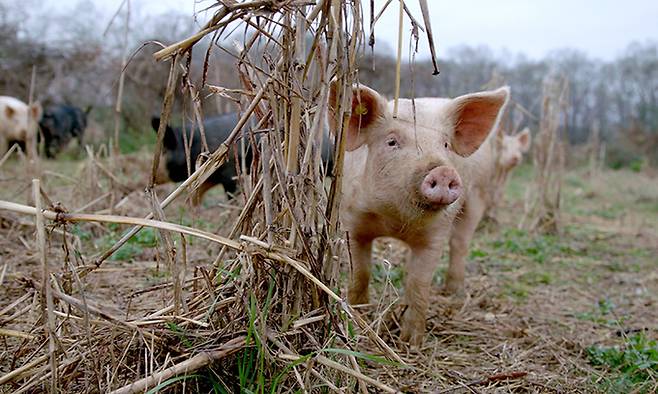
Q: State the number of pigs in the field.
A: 5